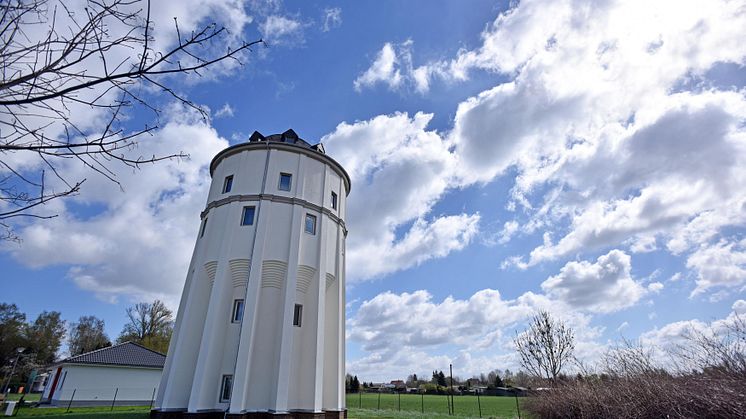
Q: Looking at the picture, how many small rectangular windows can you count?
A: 9